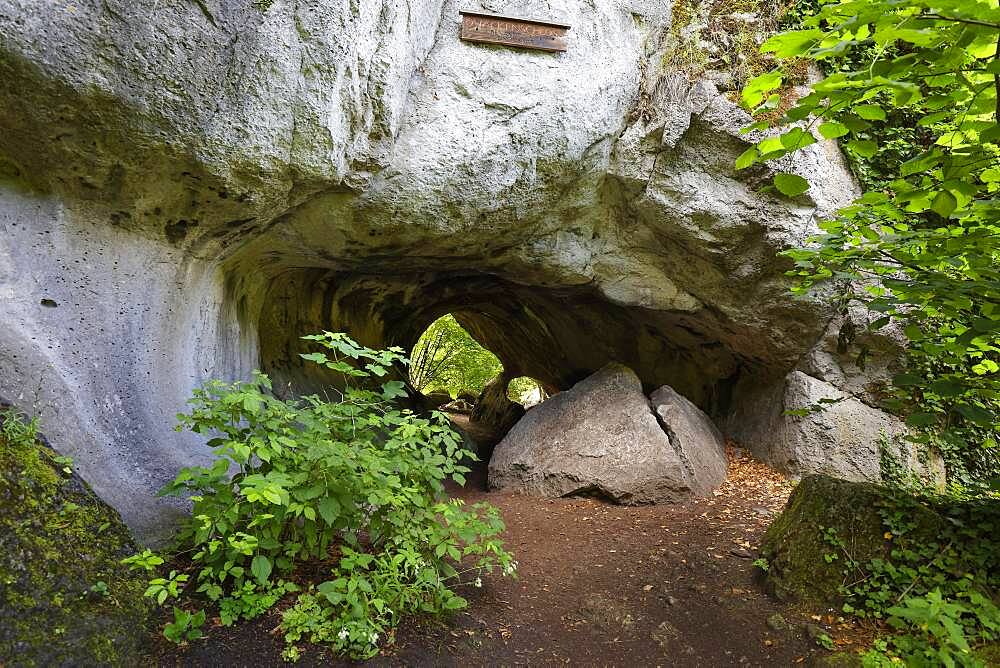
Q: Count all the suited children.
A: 0